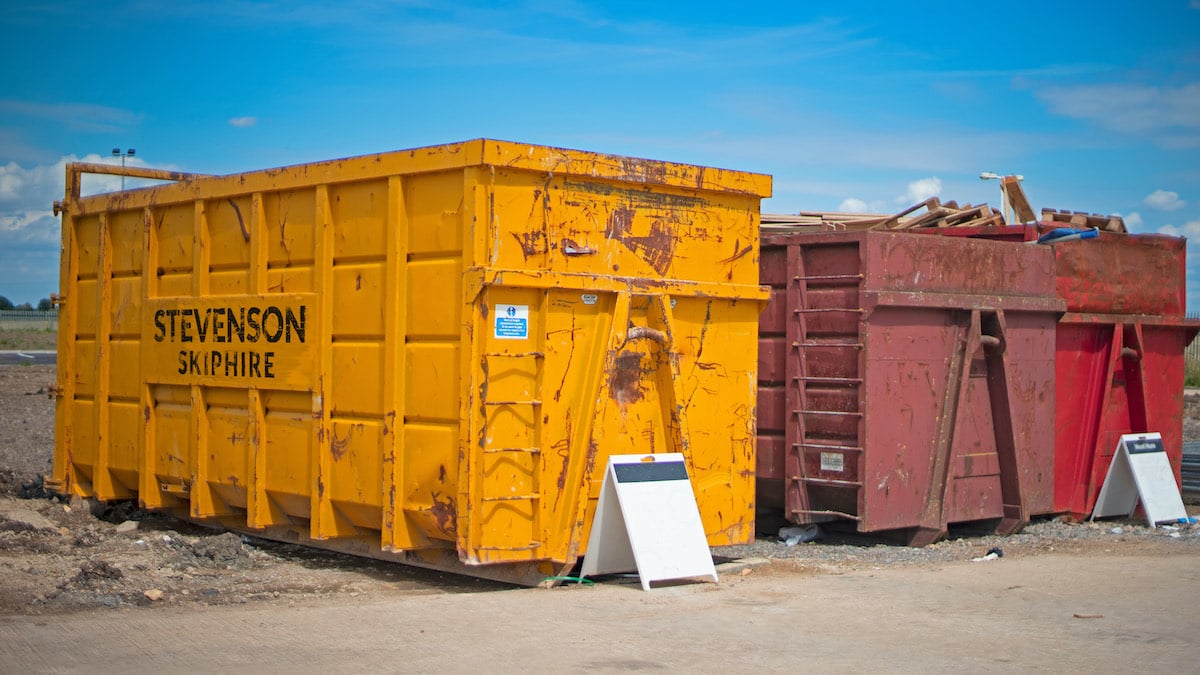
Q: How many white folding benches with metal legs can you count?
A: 0